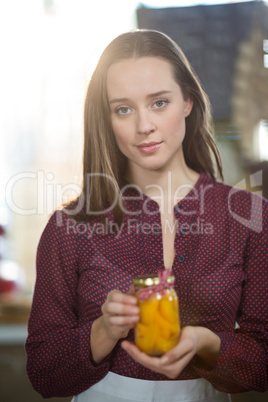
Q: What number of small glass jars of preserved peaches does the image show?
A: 1